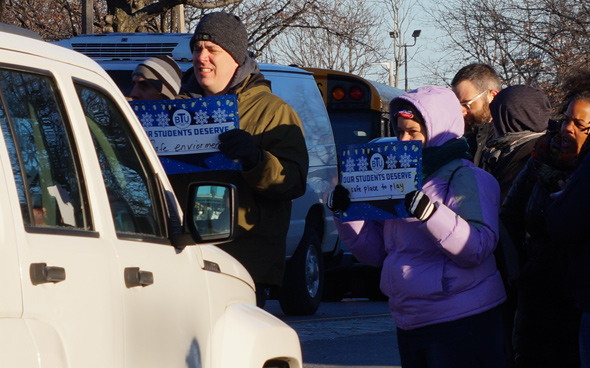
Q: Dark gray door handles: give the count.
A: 2